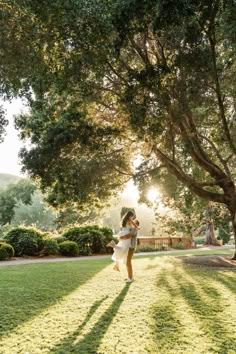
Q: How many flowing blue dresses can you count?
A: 0